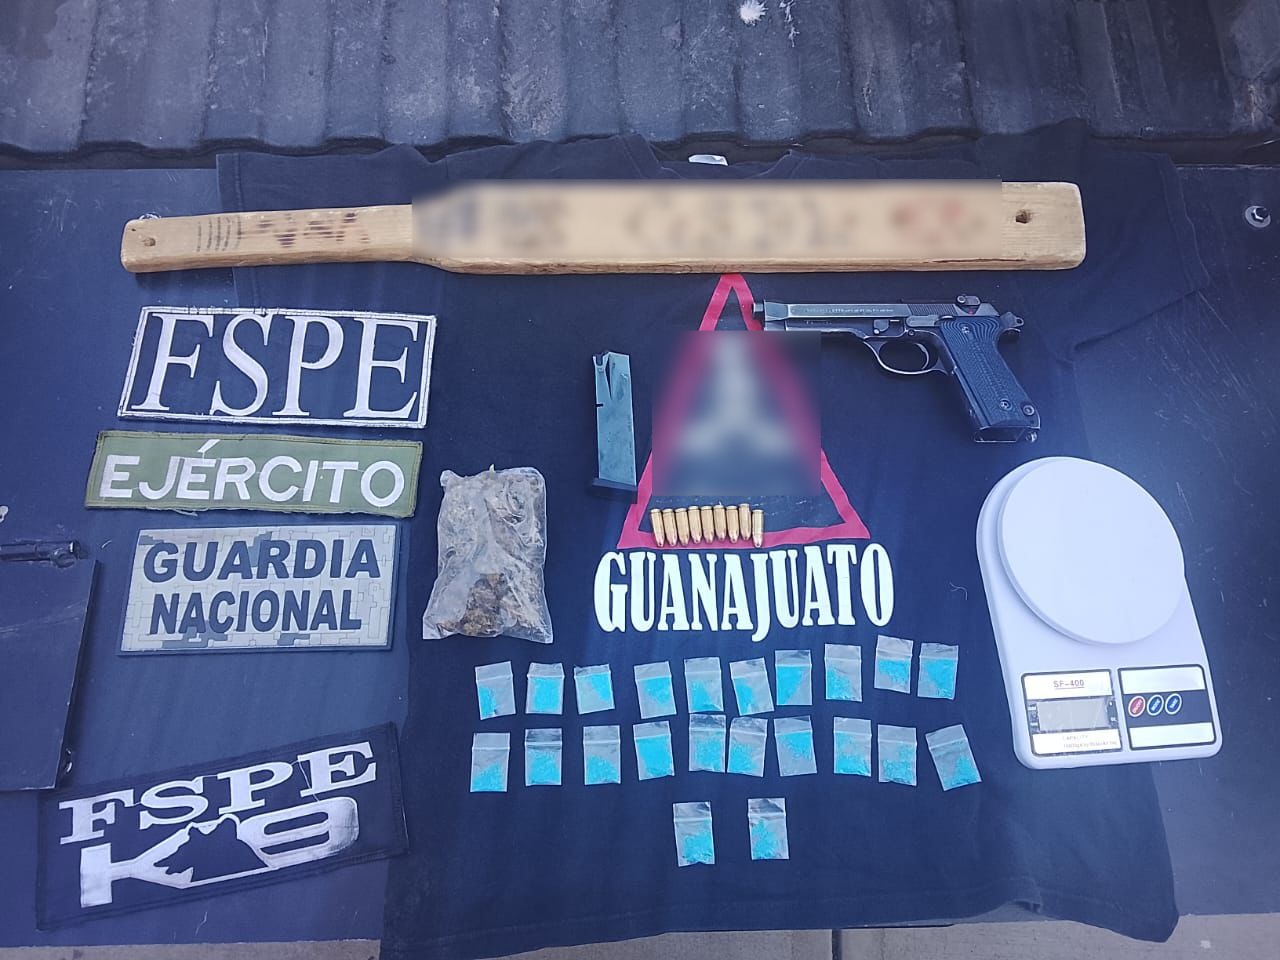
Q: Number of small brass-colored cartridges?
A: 9